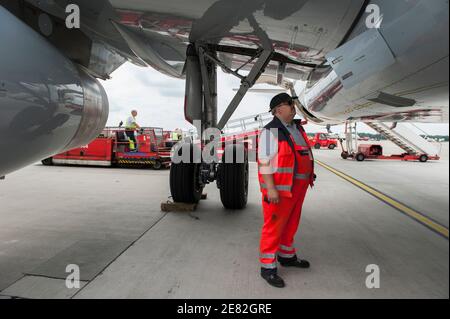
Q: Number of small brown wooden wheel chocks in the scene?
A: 2